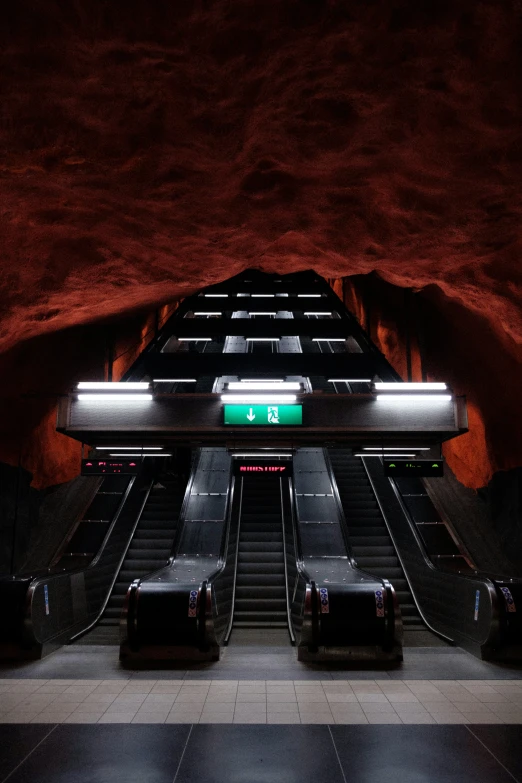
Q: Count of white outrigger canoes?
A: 0